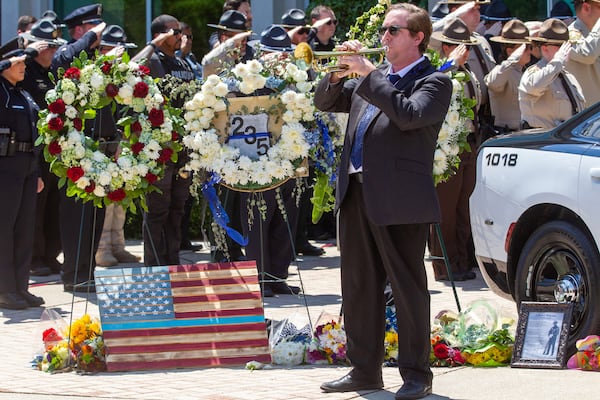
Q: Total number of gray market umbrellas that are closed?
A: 0